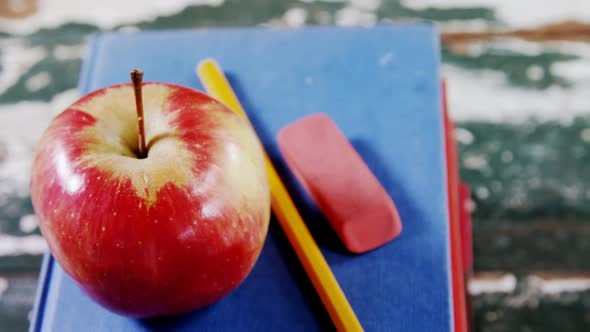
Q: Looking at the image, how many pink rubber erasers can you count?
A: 1